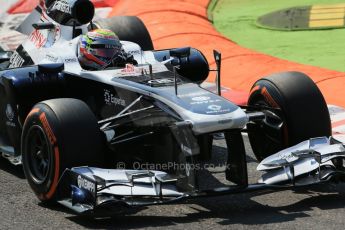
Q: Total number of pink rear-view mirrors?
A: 0